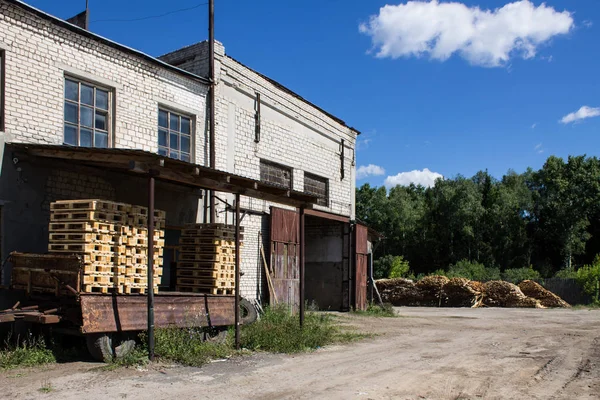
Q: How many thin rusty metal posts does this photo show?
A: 3